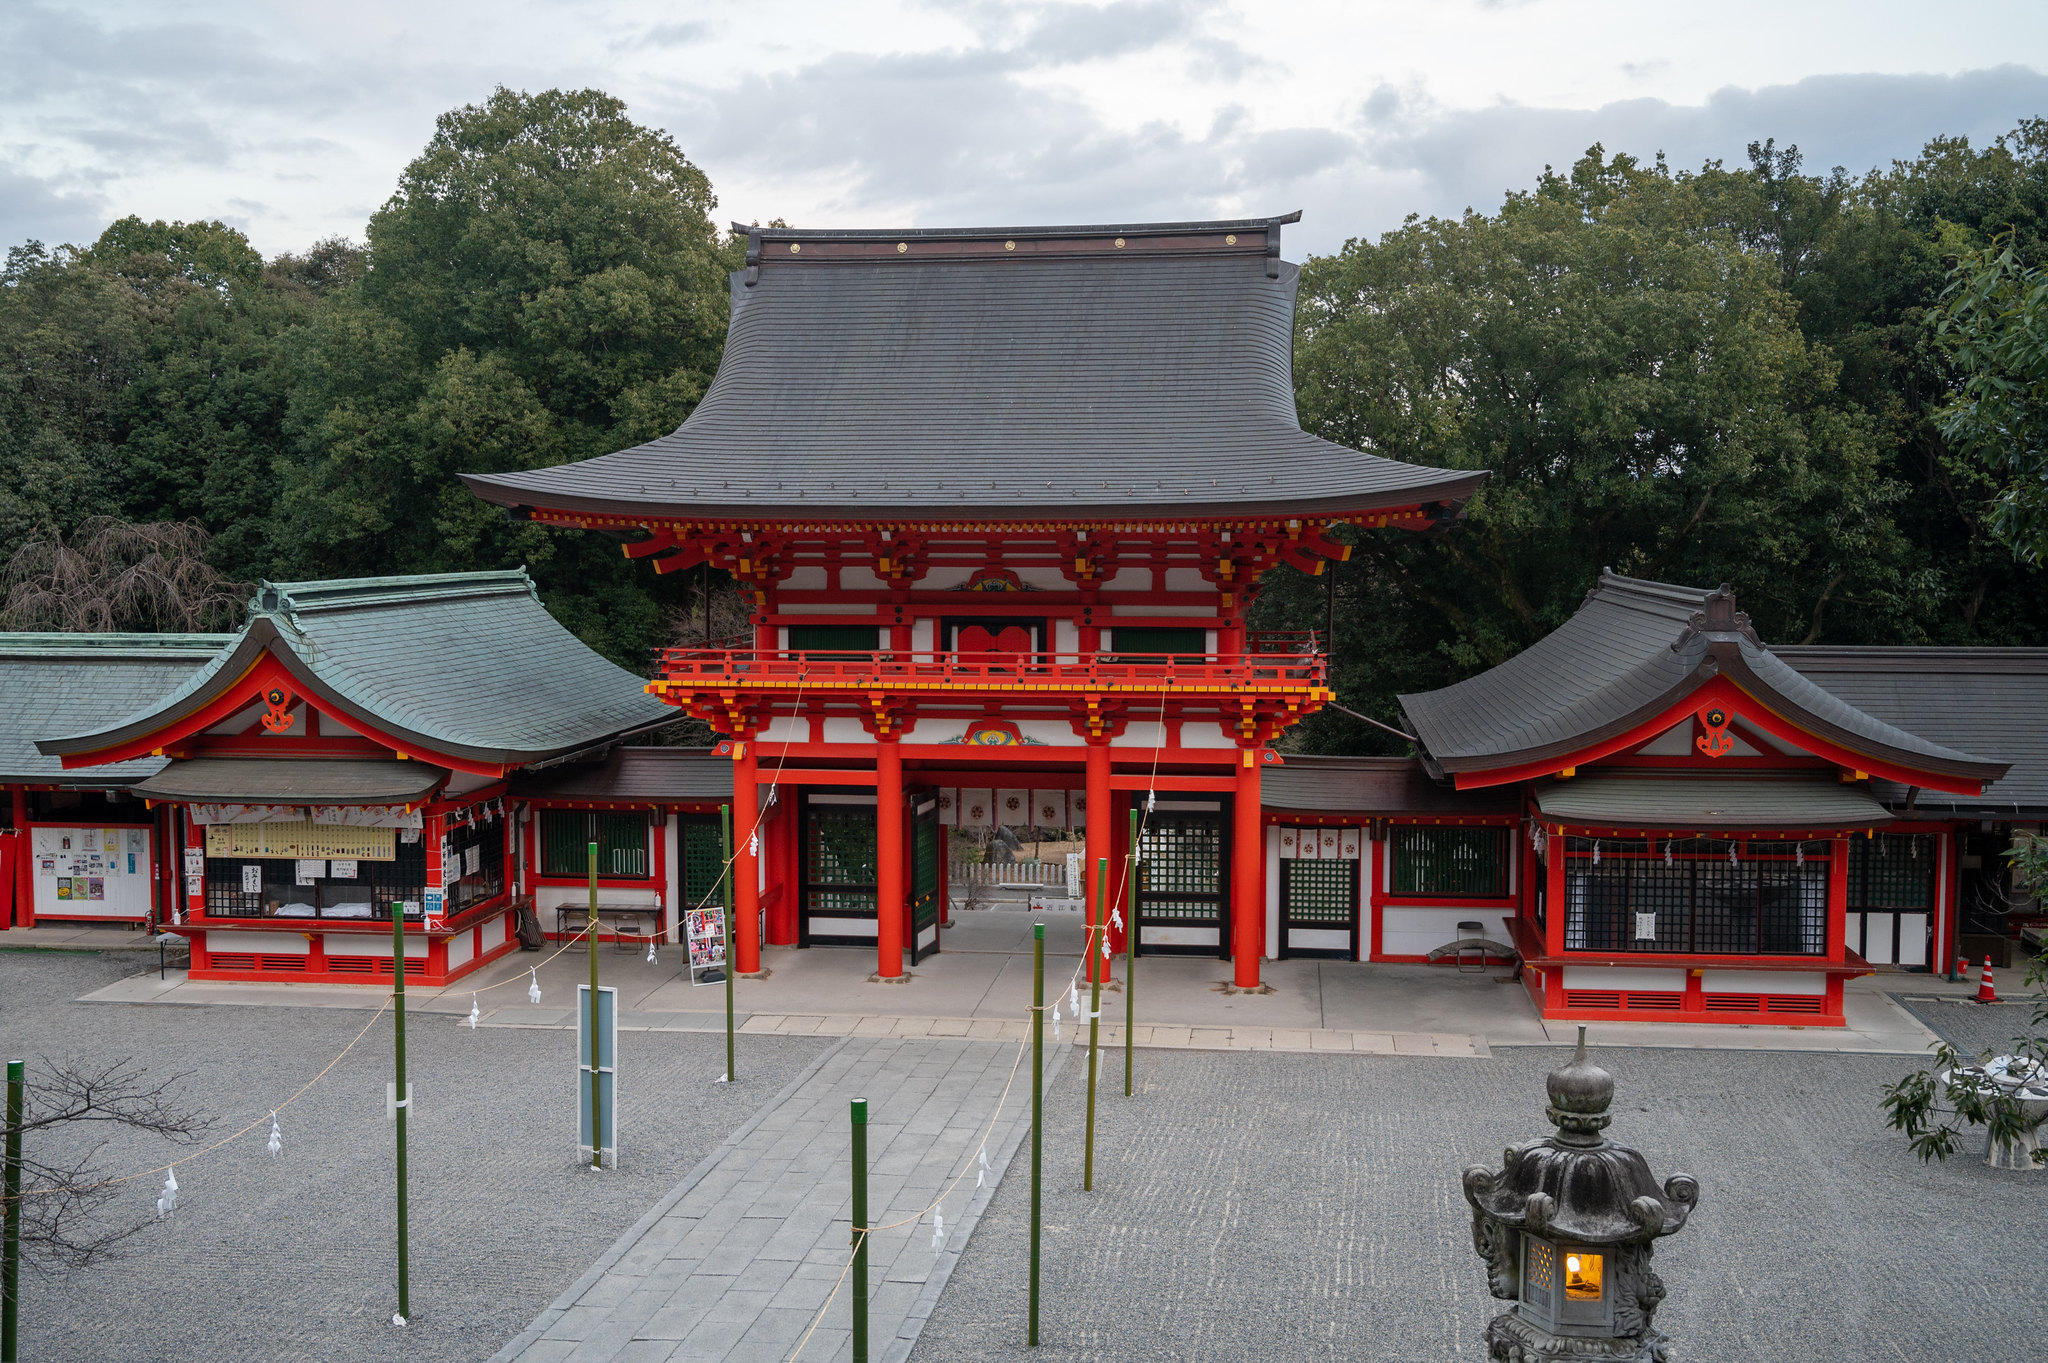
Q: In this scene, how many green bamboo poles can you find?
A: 8